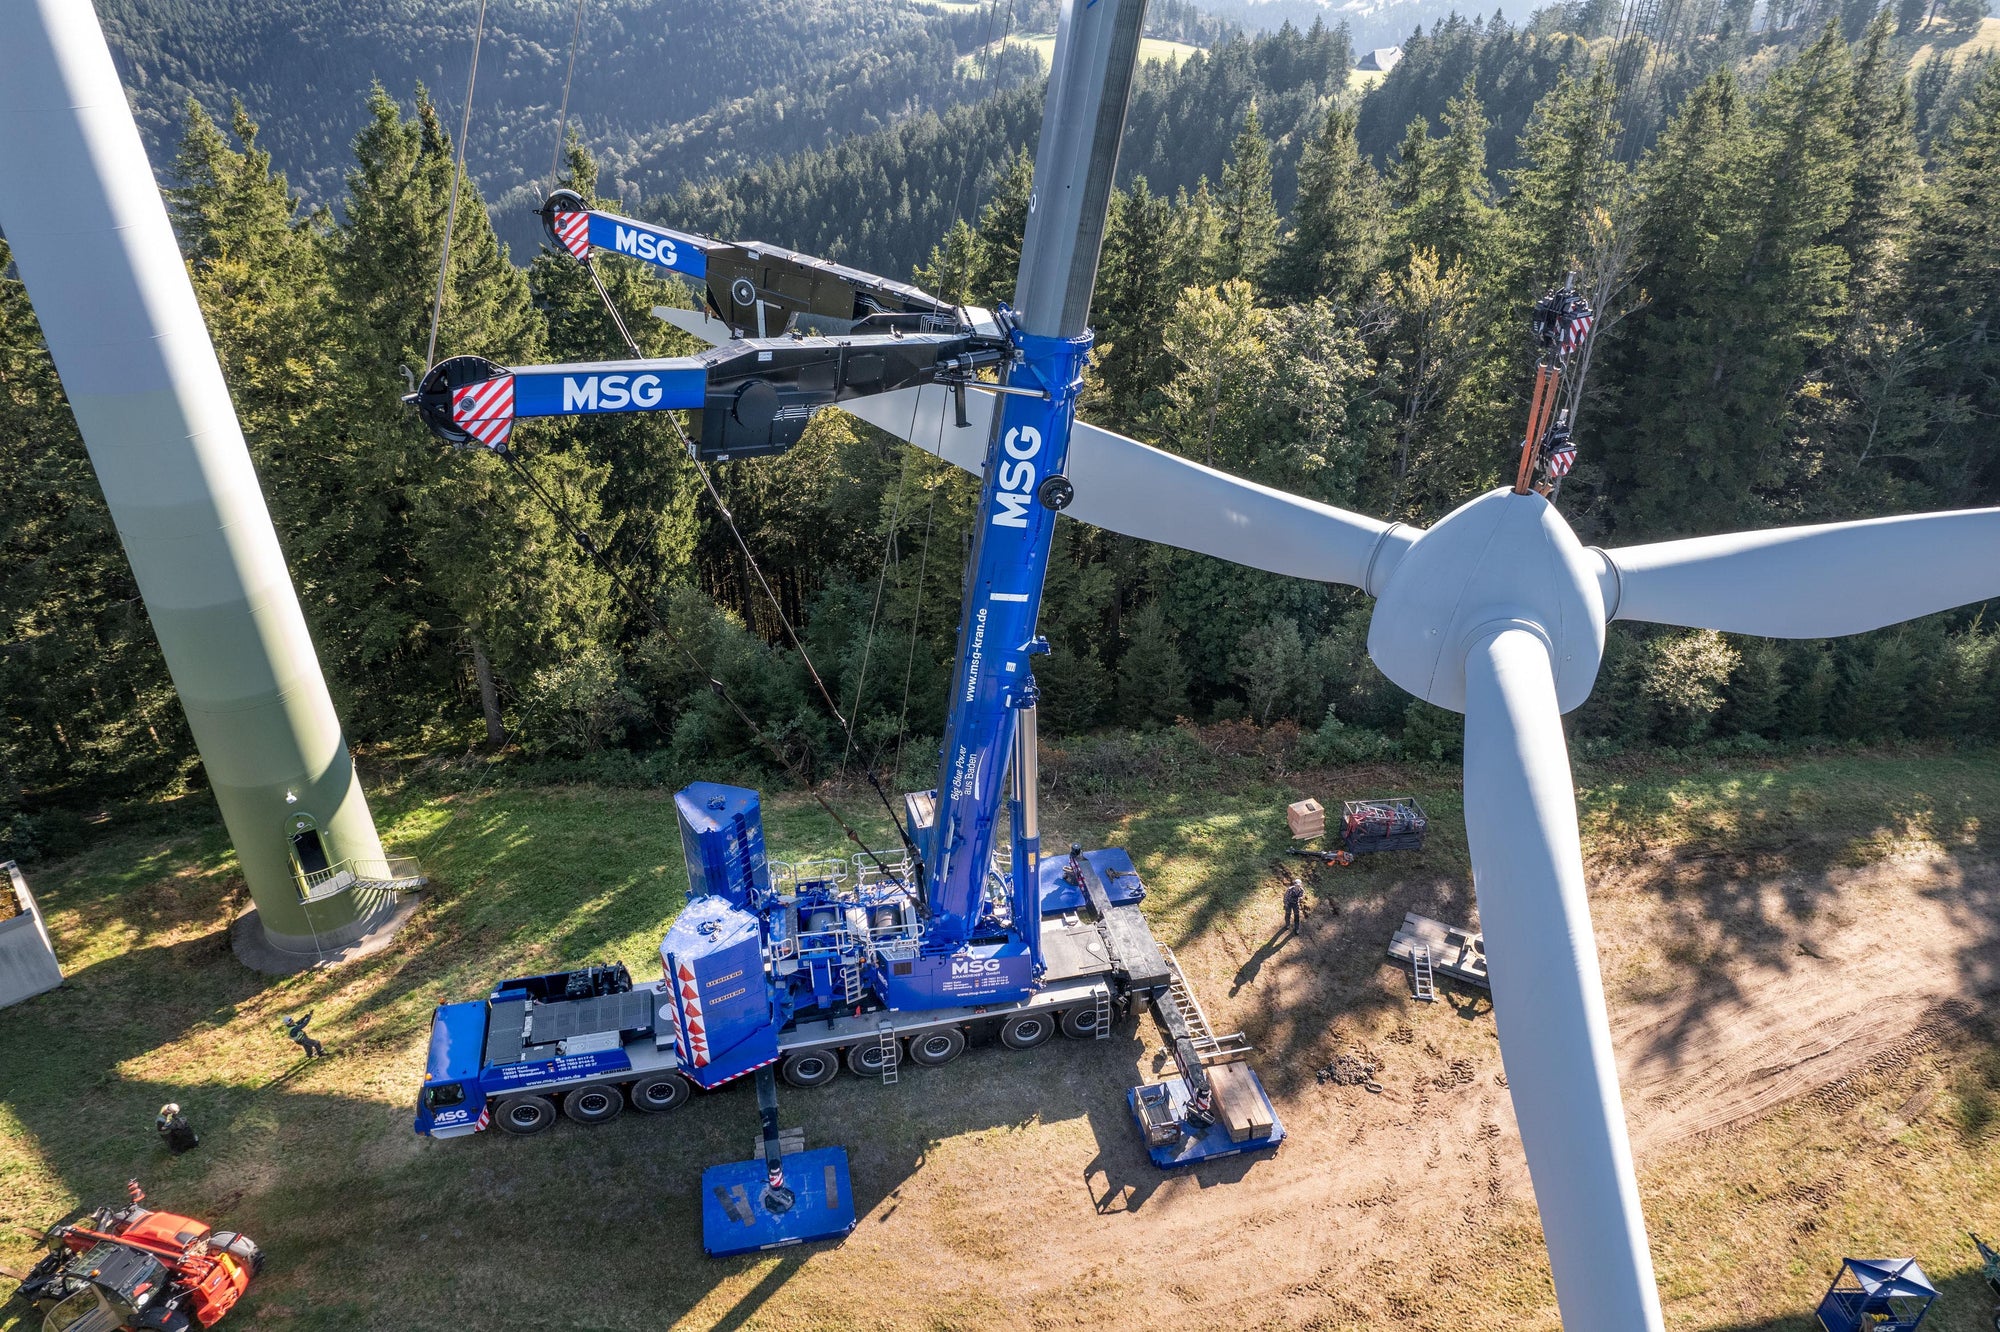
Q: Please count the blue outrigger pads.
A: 3